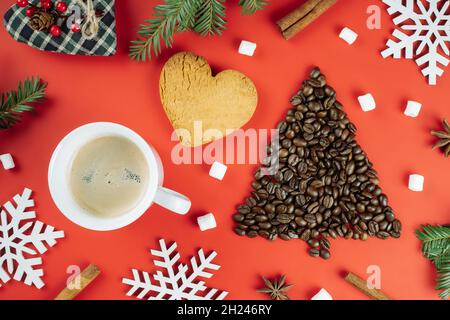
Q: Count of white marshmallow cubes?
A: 9